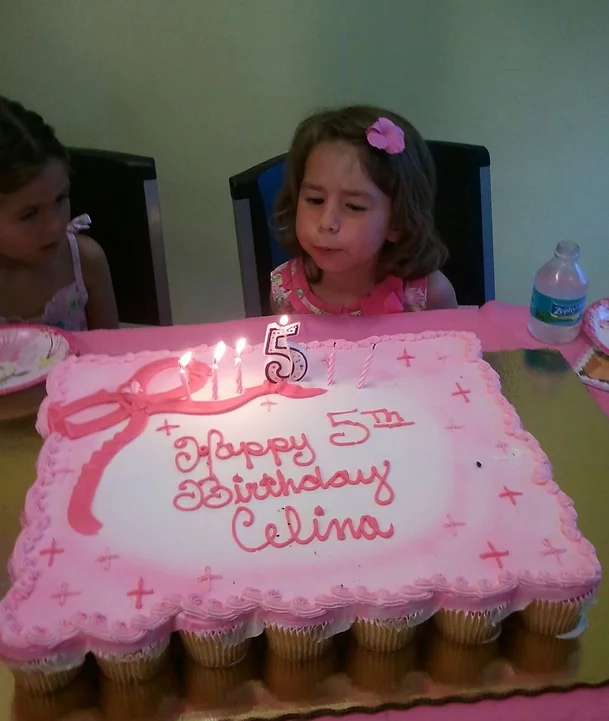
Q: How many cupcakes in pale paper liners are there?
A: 7